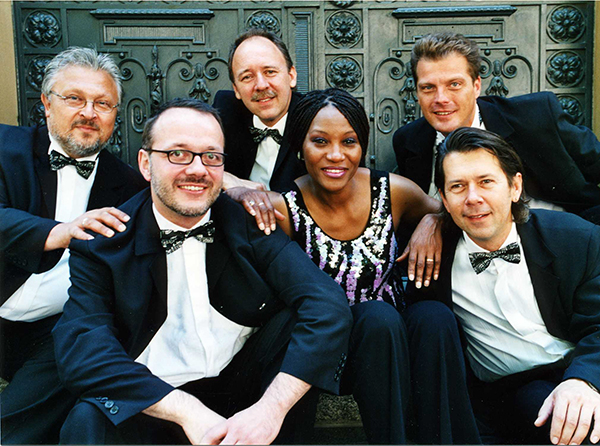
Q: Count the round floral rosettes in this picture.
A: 9